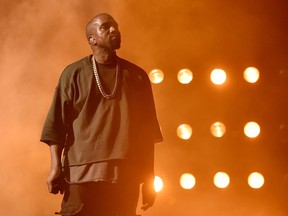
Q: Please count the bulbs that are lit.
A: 11